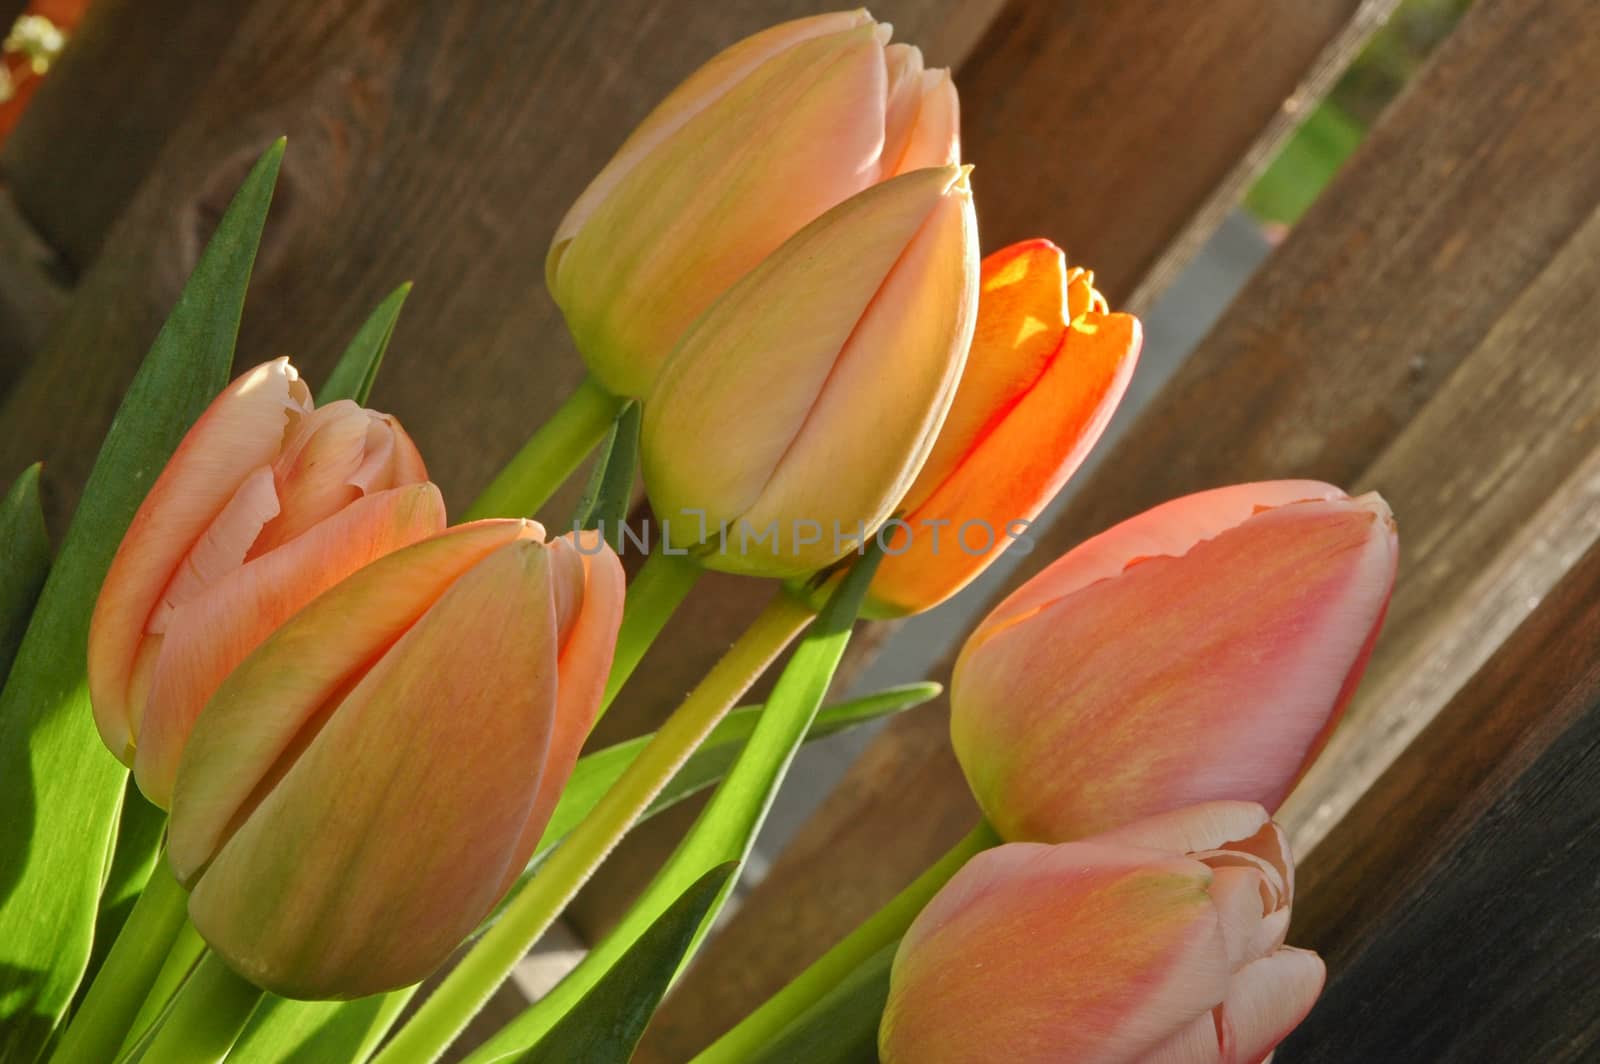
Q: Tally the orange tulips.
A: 1